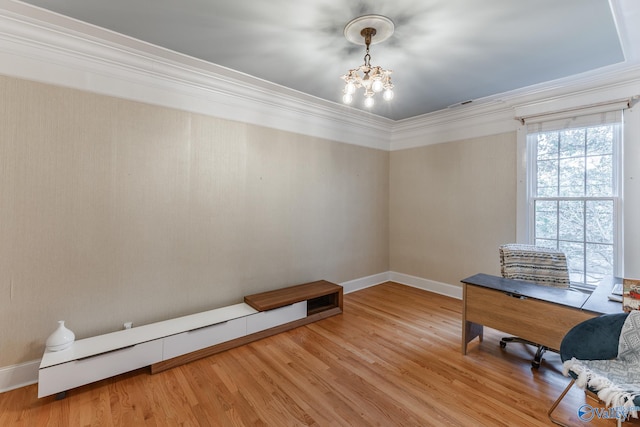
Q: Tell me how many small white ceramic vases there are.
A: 1